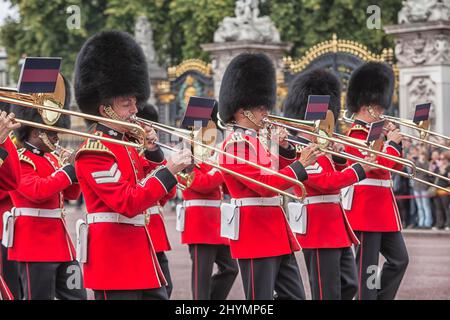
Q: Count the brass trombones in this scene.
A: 5